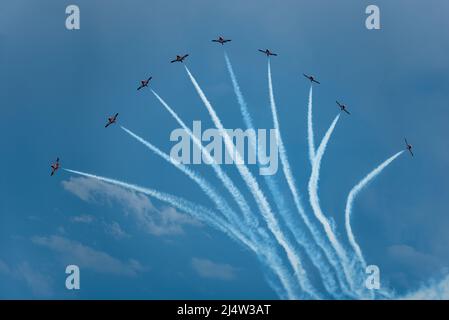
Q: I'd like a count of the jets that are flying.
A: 9